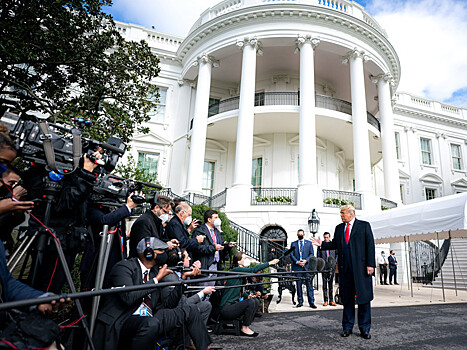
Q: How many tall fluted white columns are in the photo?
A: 5